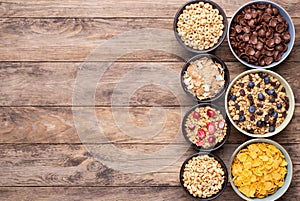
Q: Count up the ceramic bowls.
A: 7